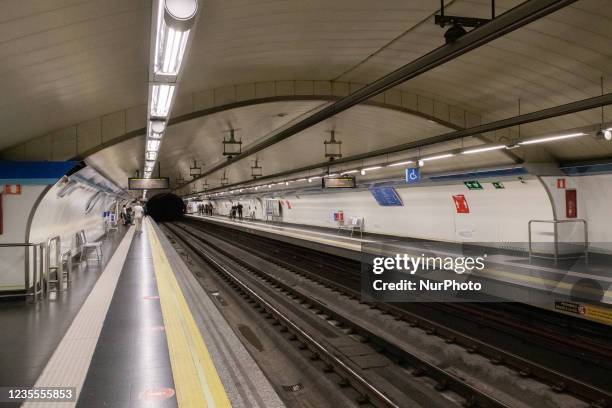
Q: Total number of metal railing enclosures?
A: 2